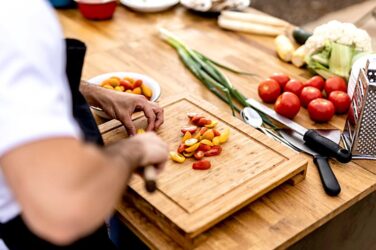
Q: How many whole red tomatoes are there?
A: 9